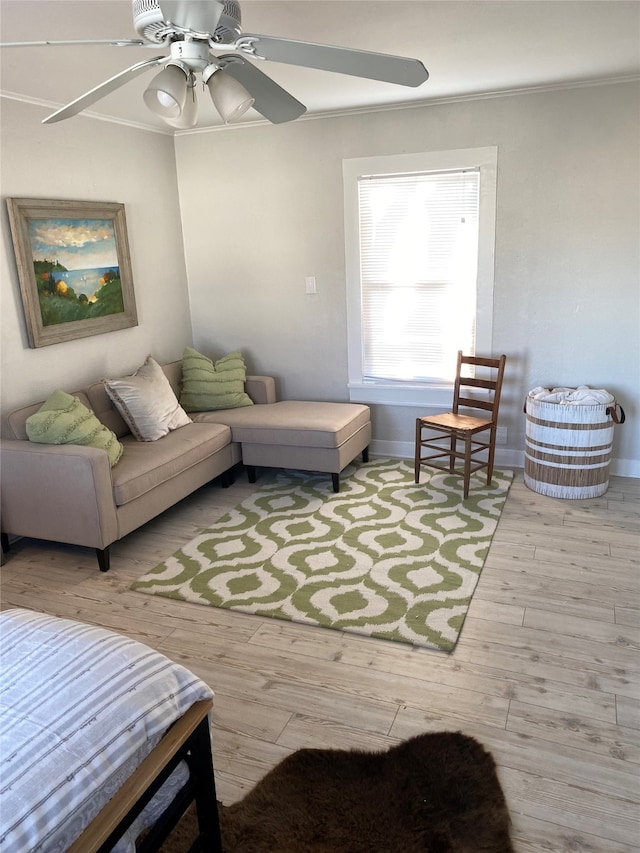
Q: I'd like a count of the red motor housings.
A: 0